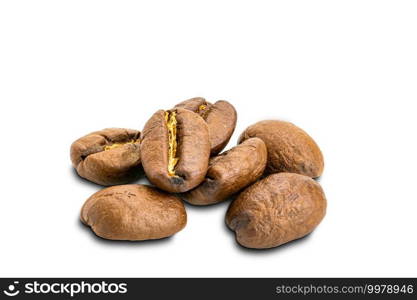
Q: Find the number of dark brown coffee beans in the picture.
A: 7